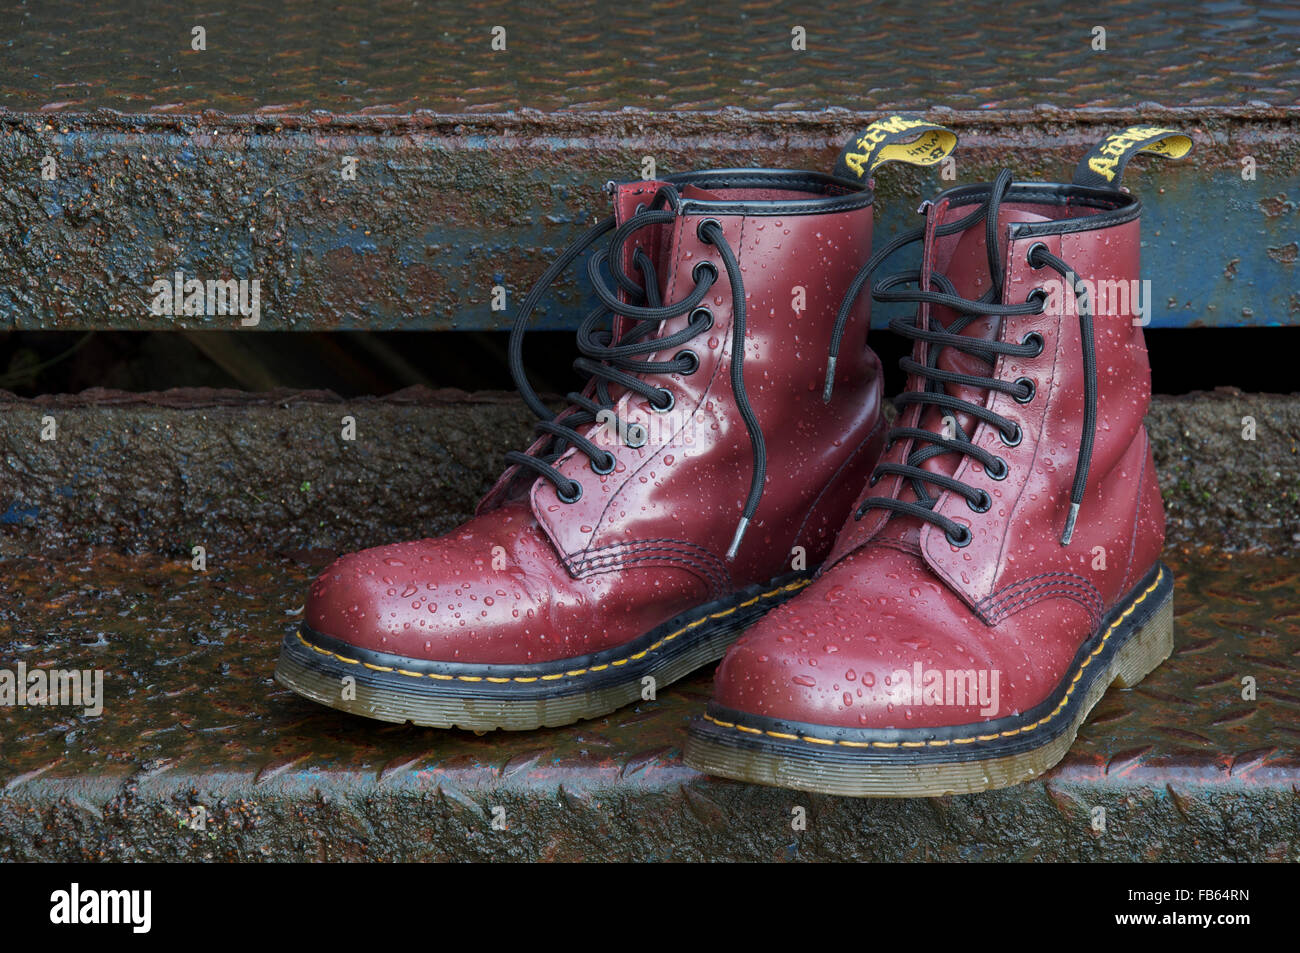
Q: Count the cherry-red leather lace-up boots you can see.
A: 2